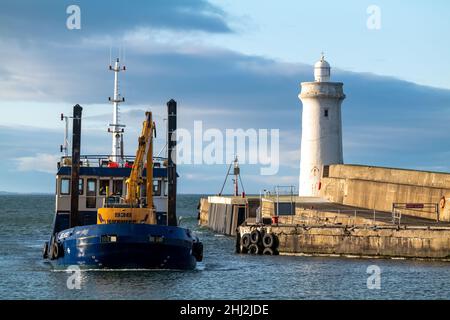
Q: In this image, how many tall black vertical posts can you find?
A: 2